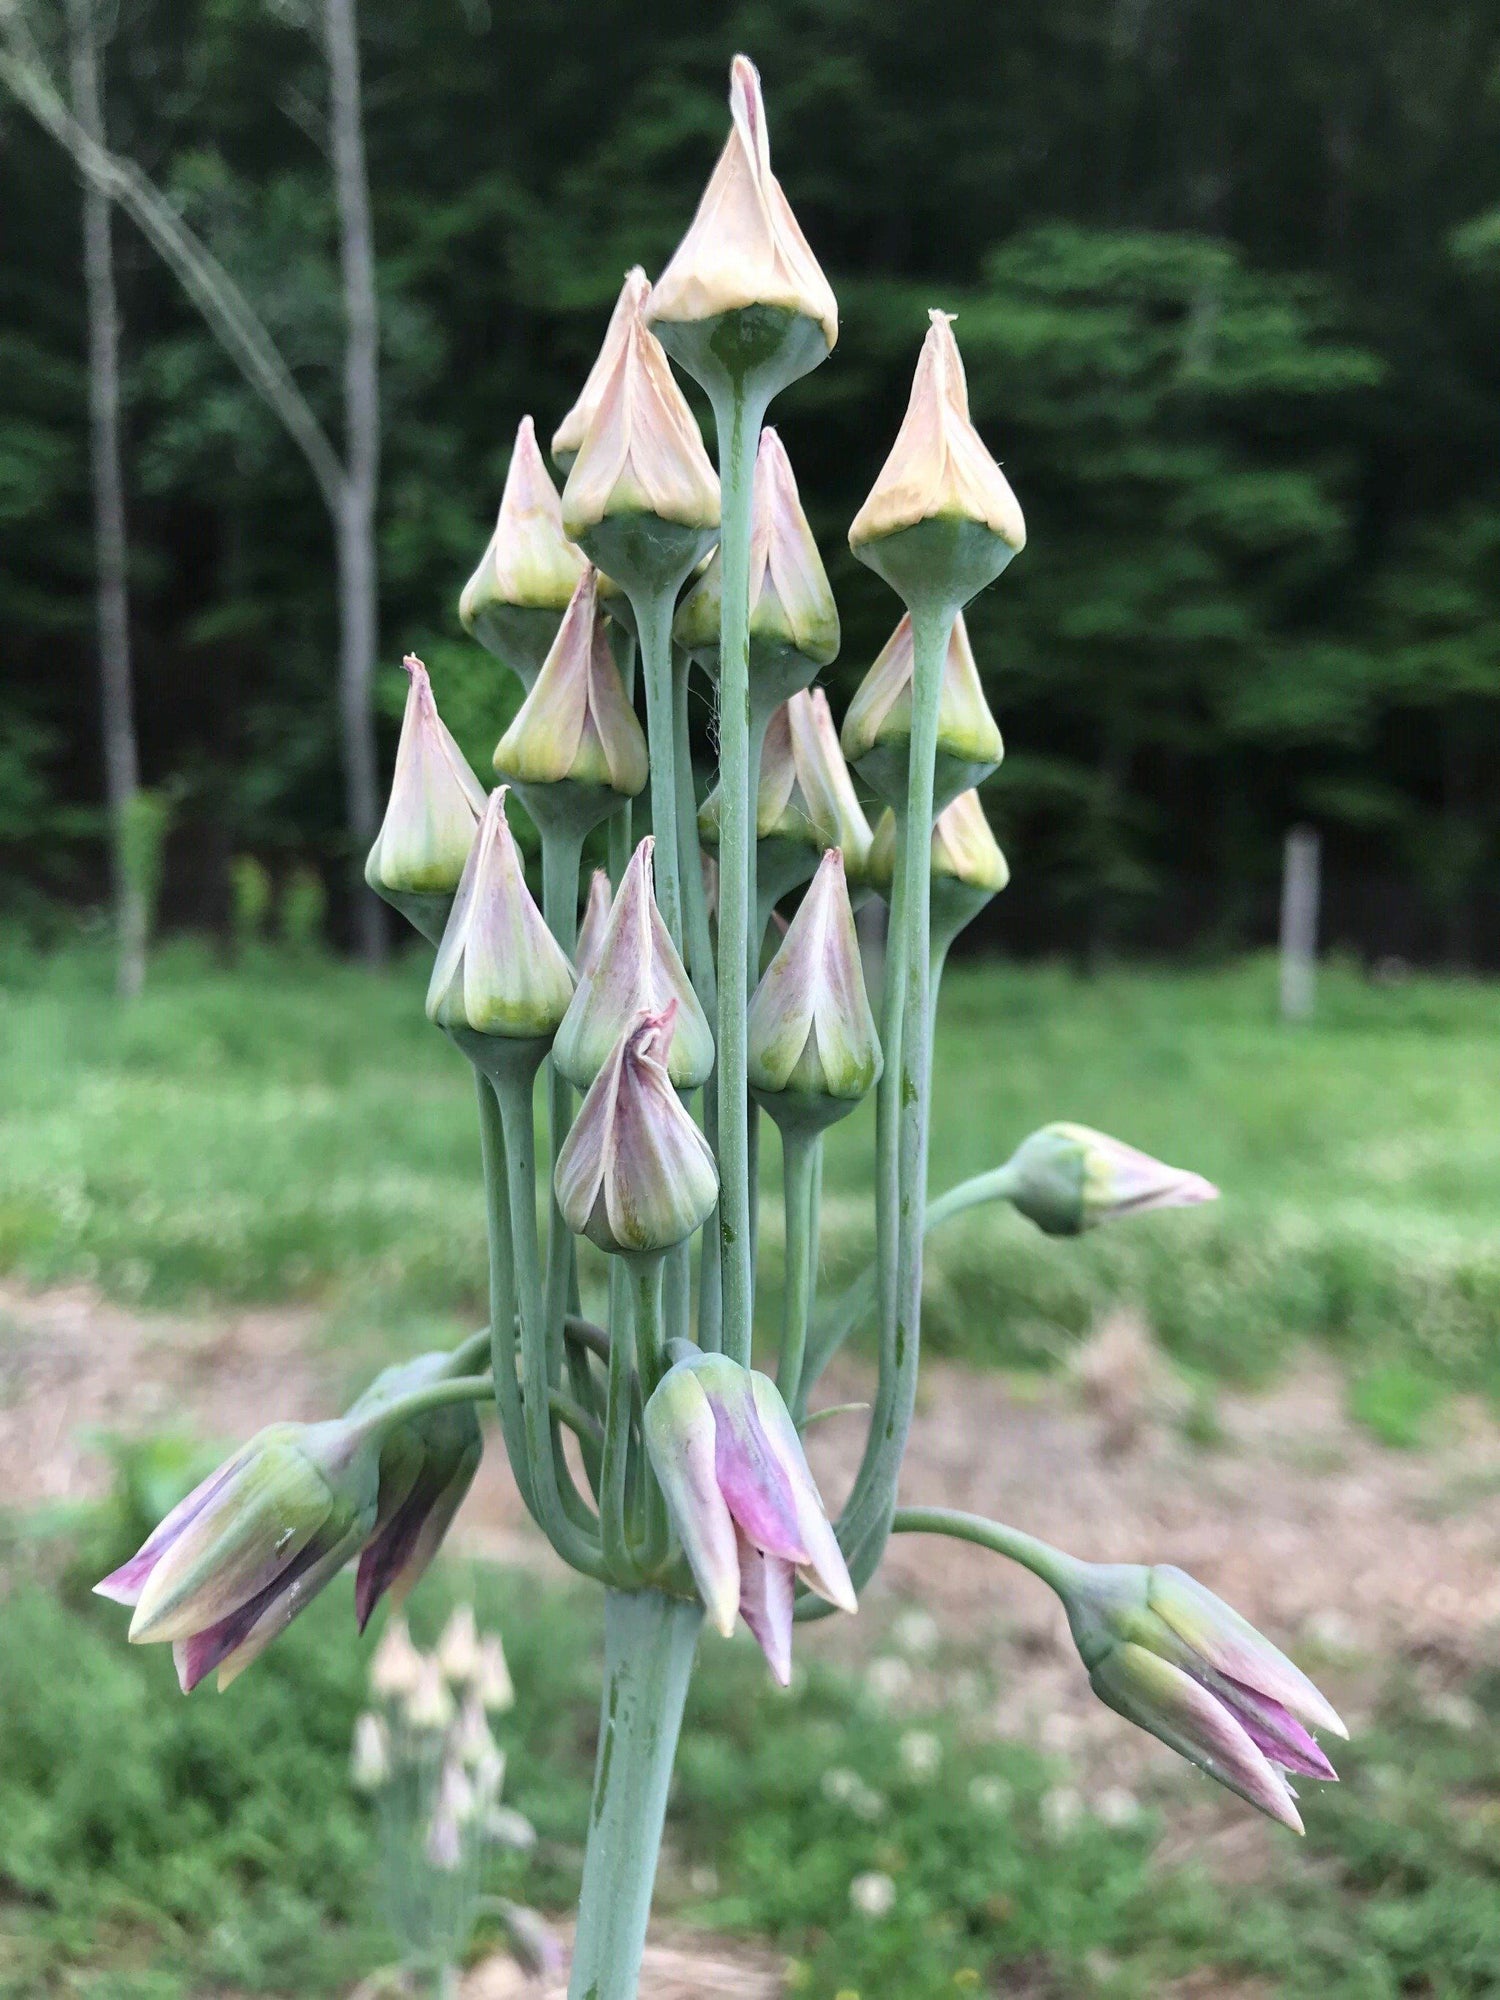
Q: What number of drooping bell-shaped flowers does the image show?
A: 4